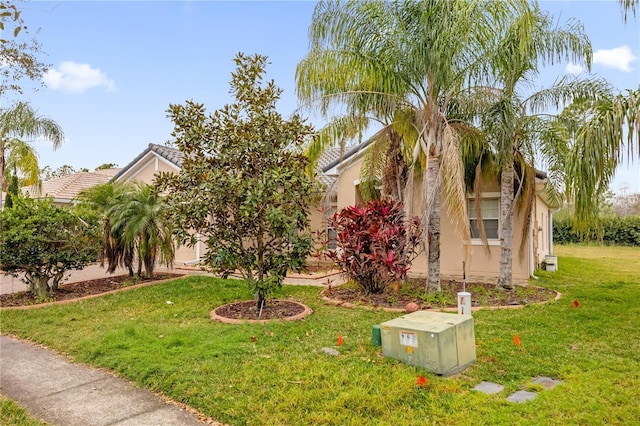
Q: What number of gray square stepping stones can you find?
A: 3